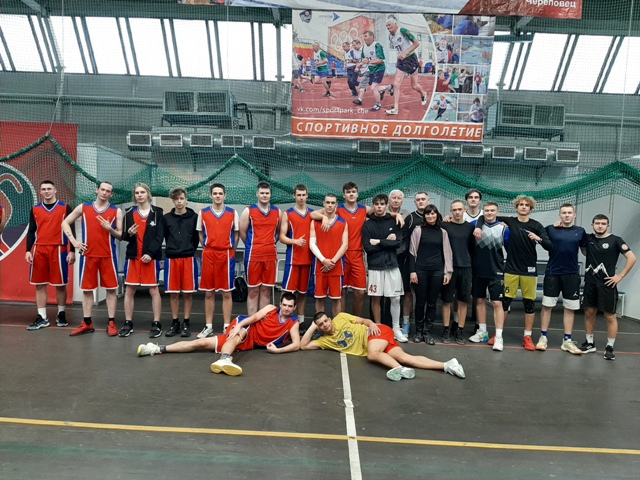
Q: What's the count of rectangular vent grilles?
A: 12